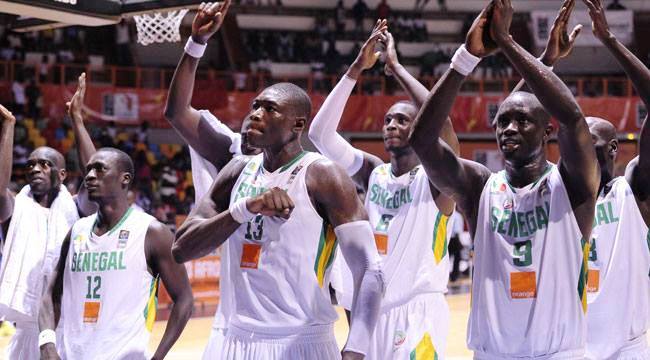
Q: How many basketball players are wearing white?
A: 7